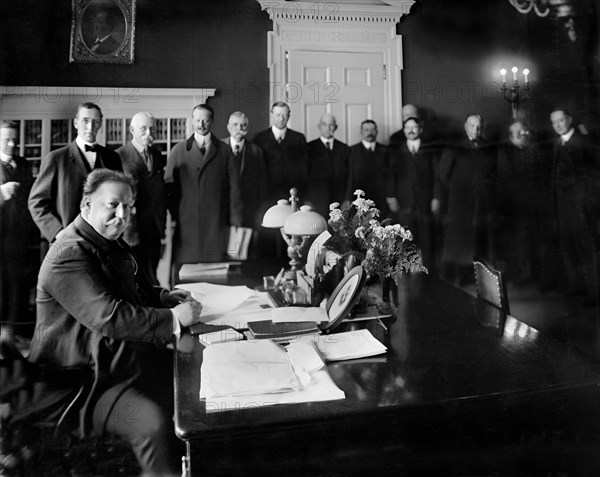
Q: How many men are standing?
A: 13